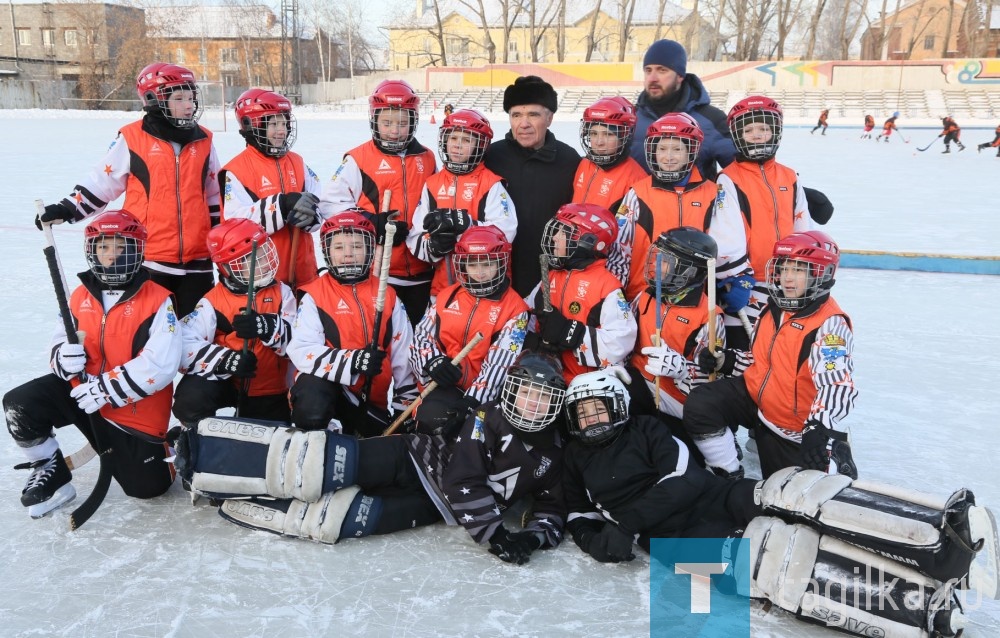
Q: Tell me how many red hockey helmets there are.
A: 13